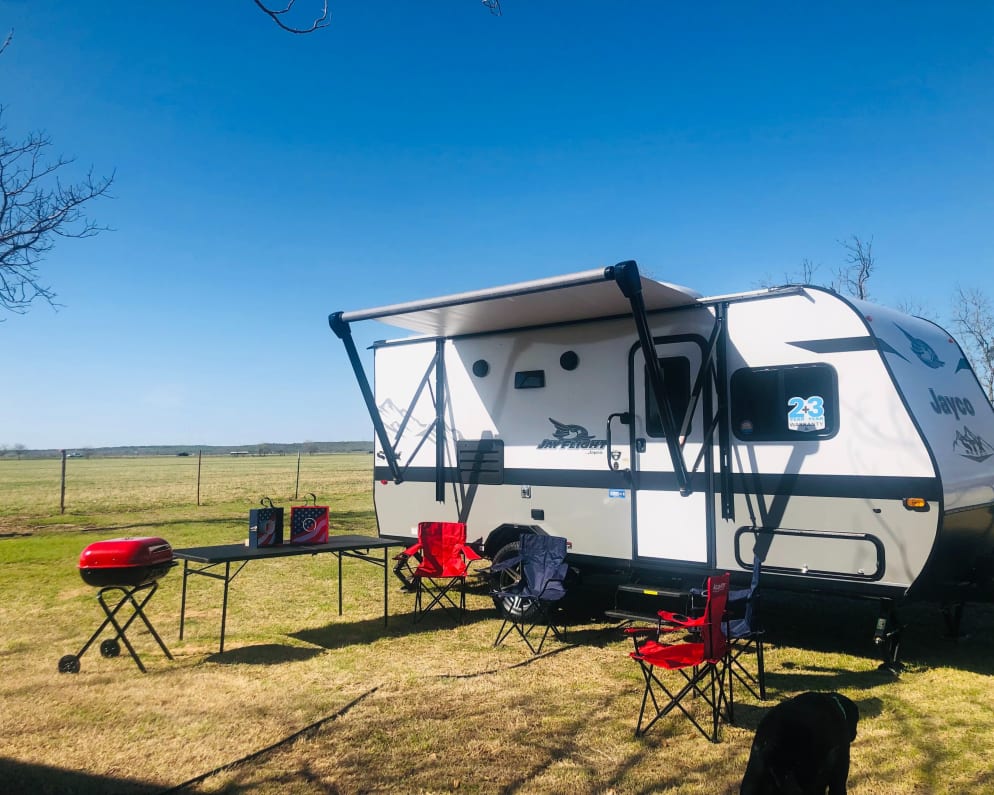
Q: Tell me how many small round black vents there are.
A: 2